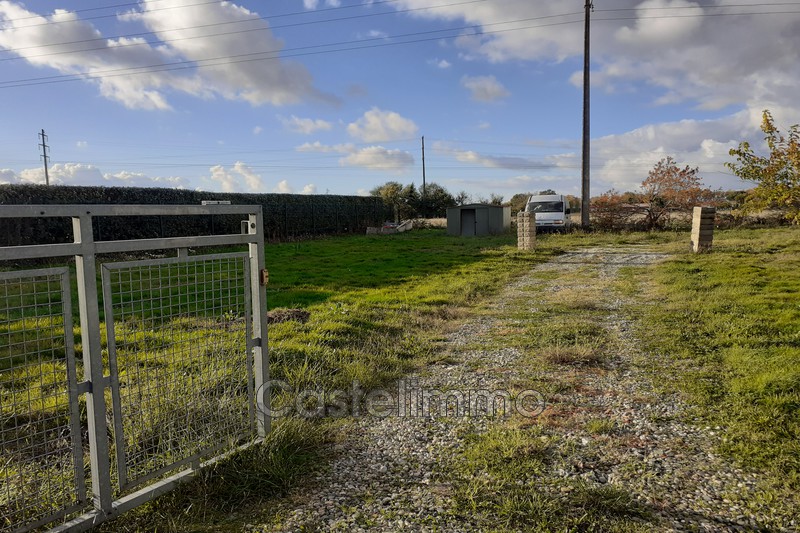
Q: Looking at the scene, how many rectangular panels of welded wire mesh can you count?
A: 2